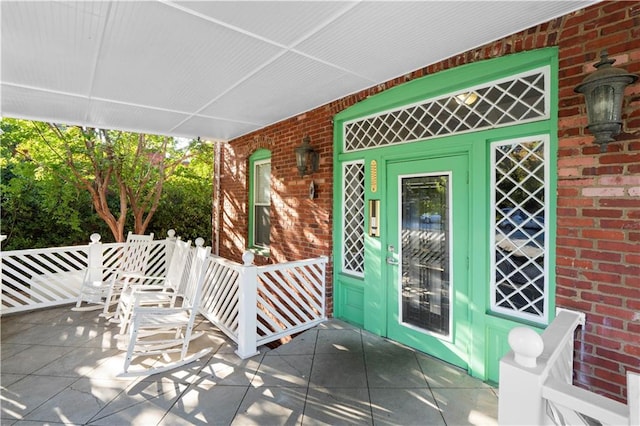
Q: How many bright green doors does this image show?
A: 1